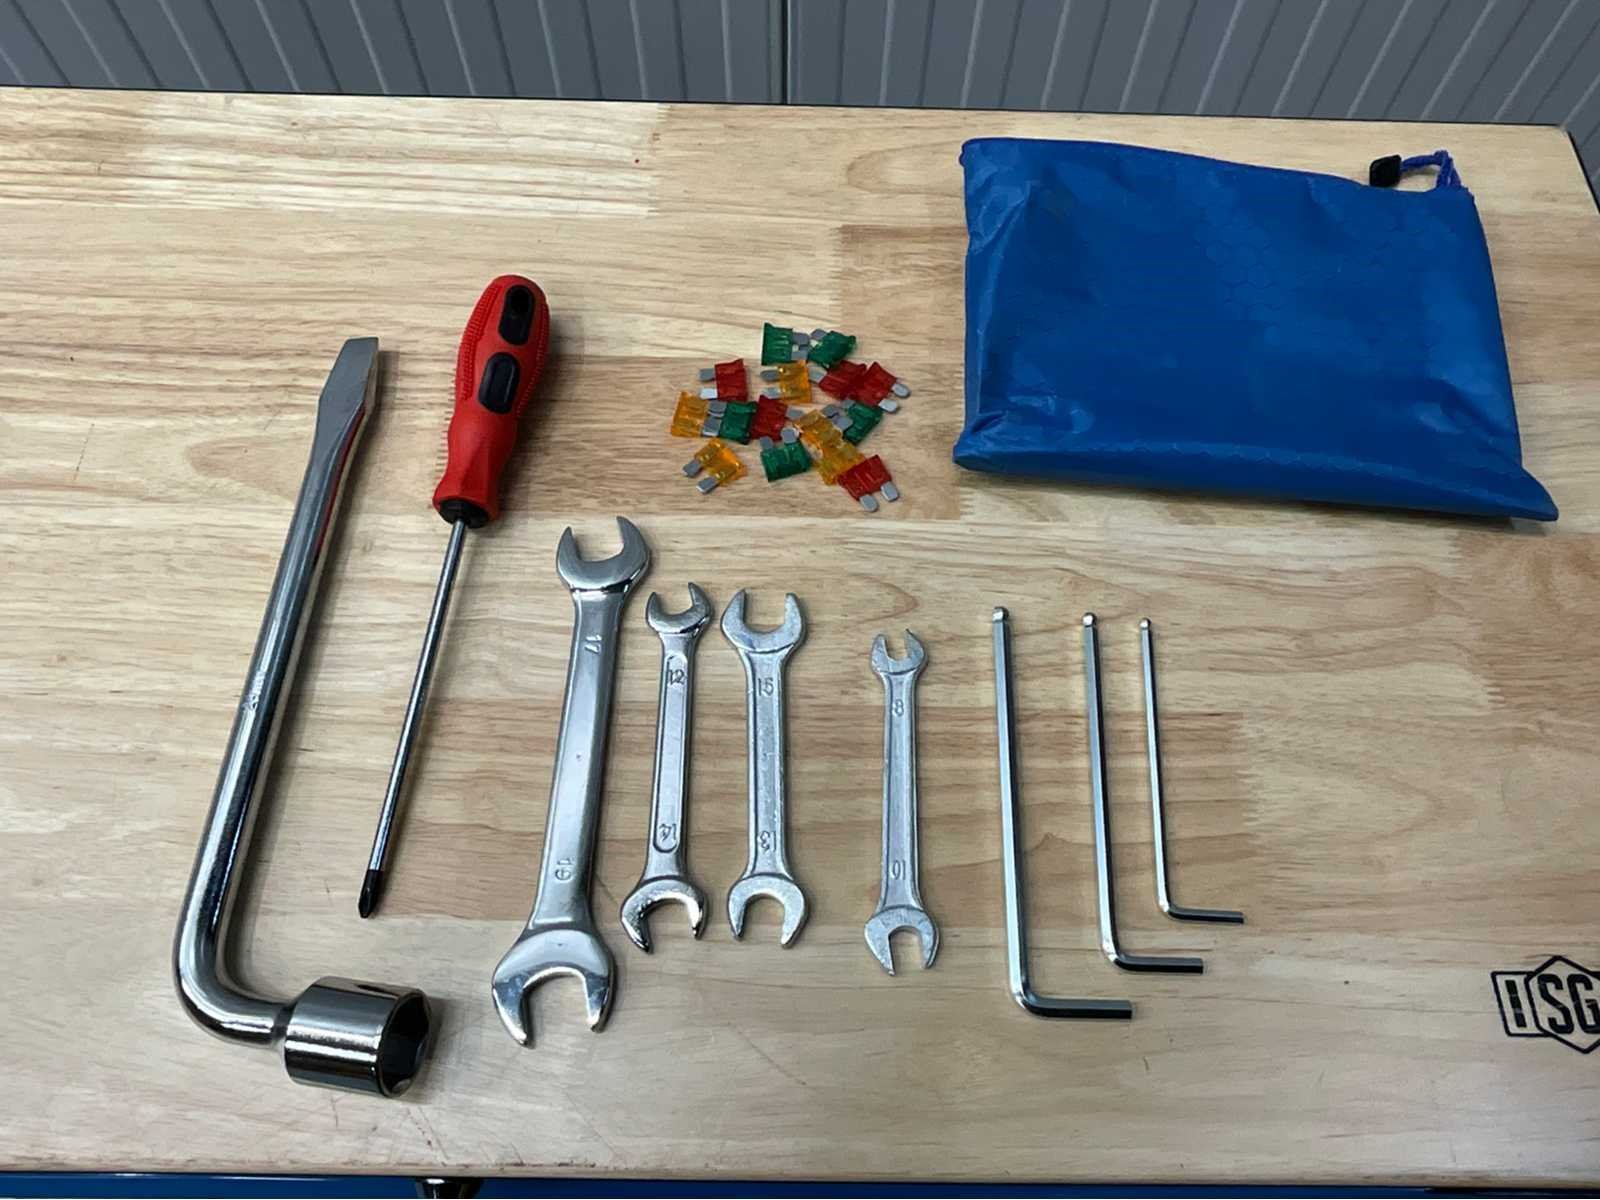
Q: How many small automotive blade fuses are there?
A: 15